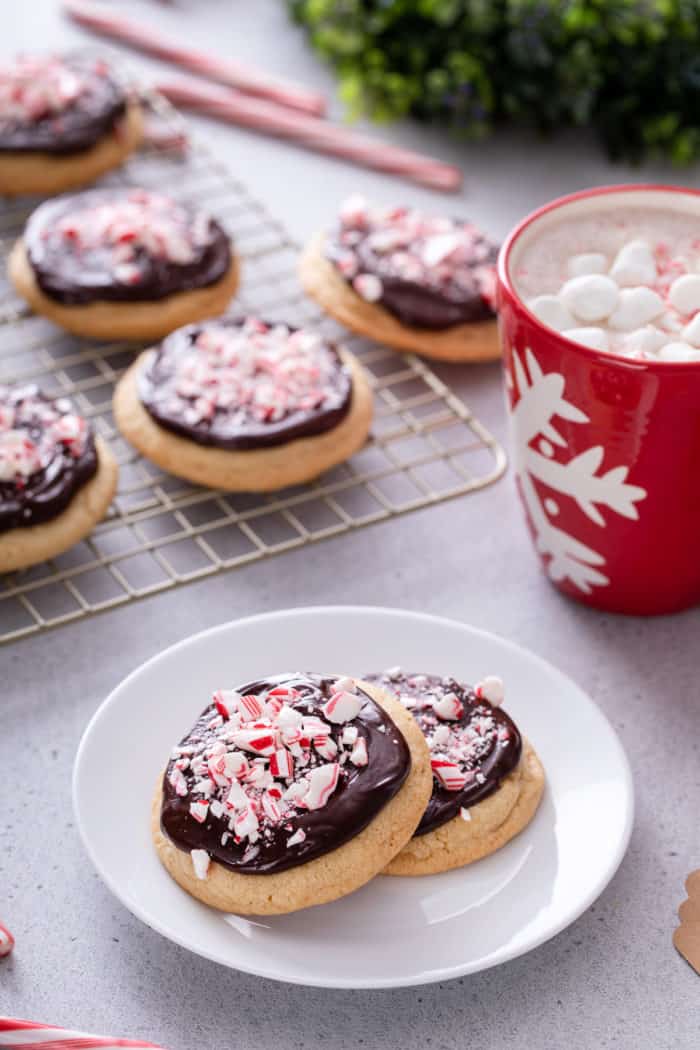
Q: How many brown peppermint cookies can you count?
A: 7